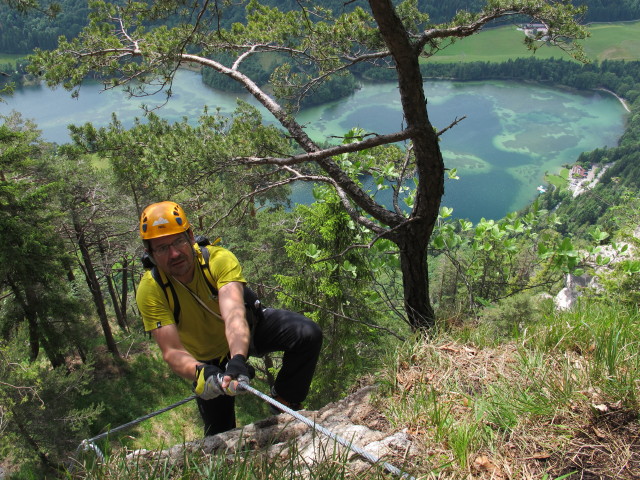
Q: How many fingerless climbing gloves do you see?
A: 2